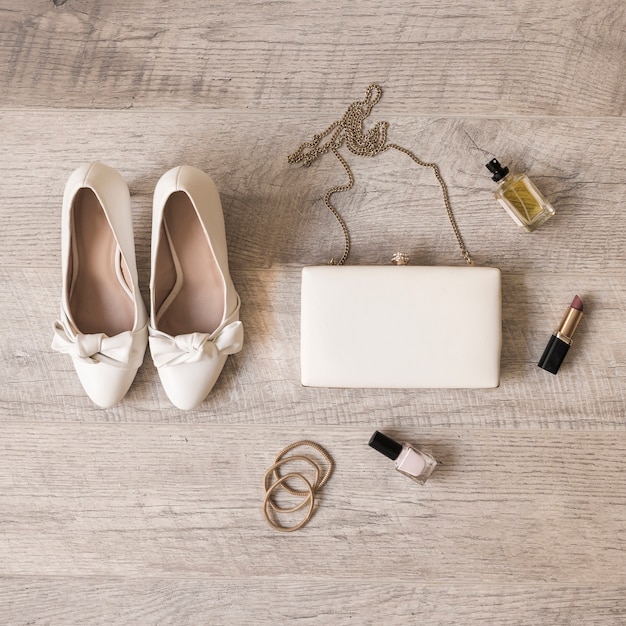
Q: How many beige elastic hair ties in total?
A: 3